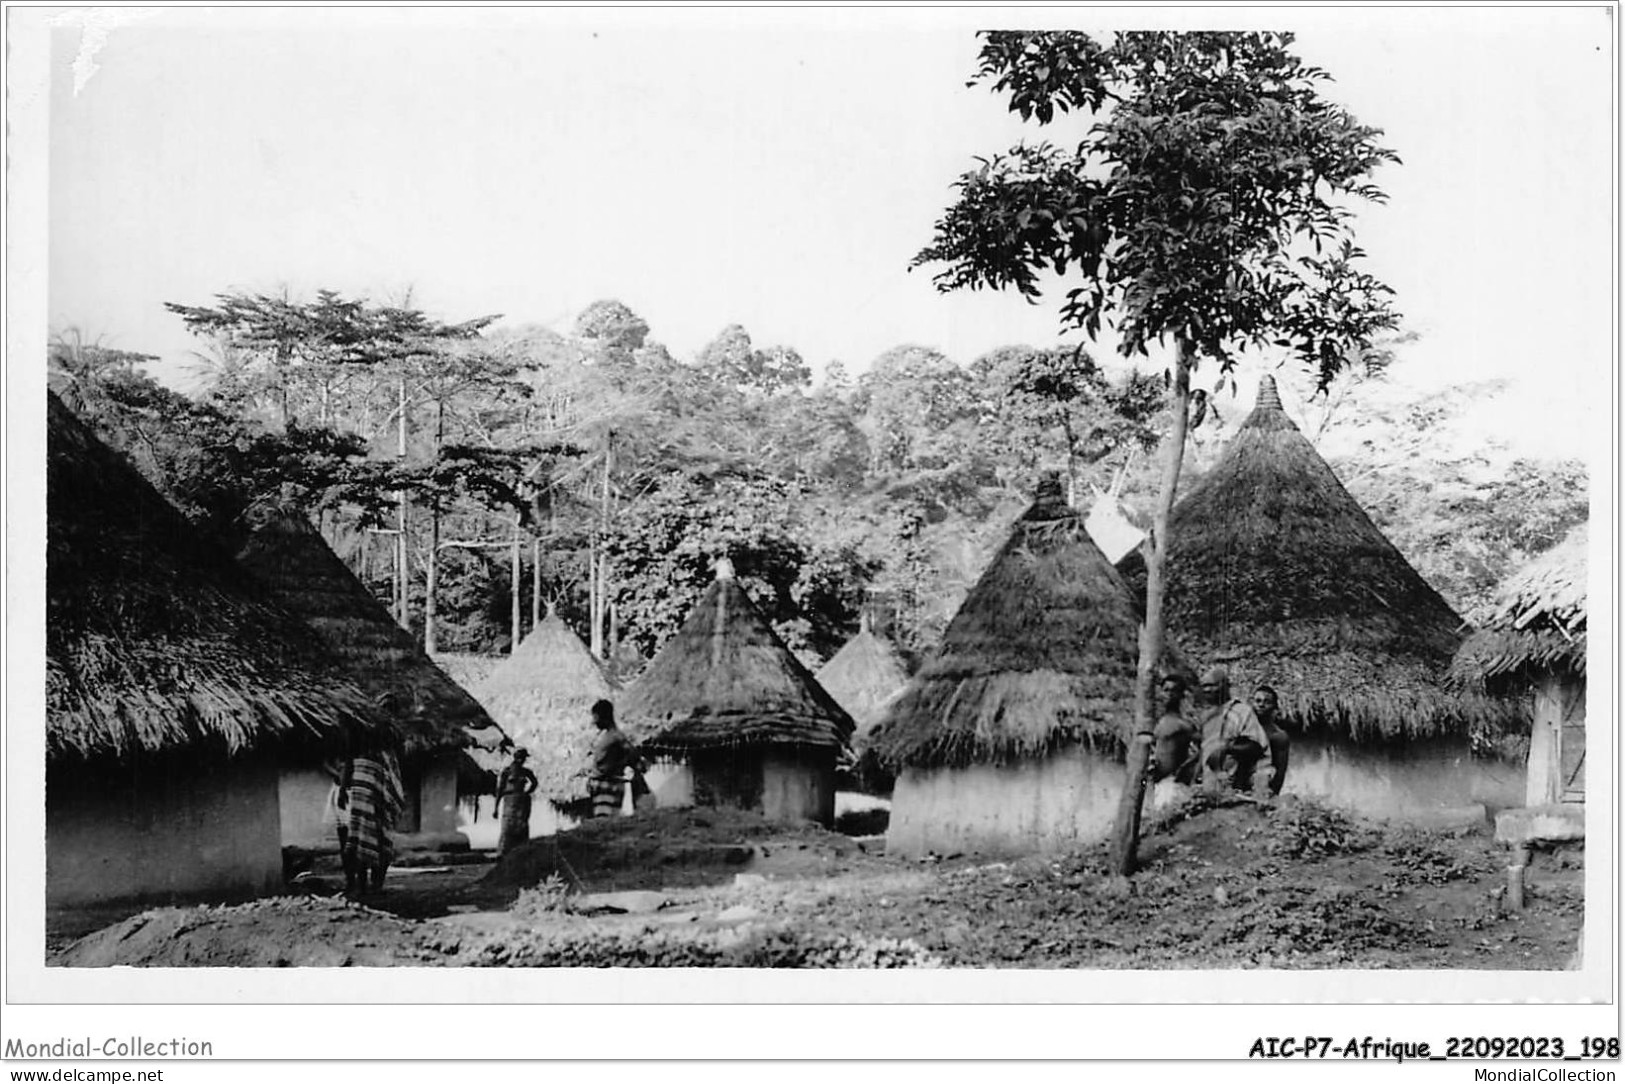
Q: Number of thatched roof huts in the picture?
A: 8